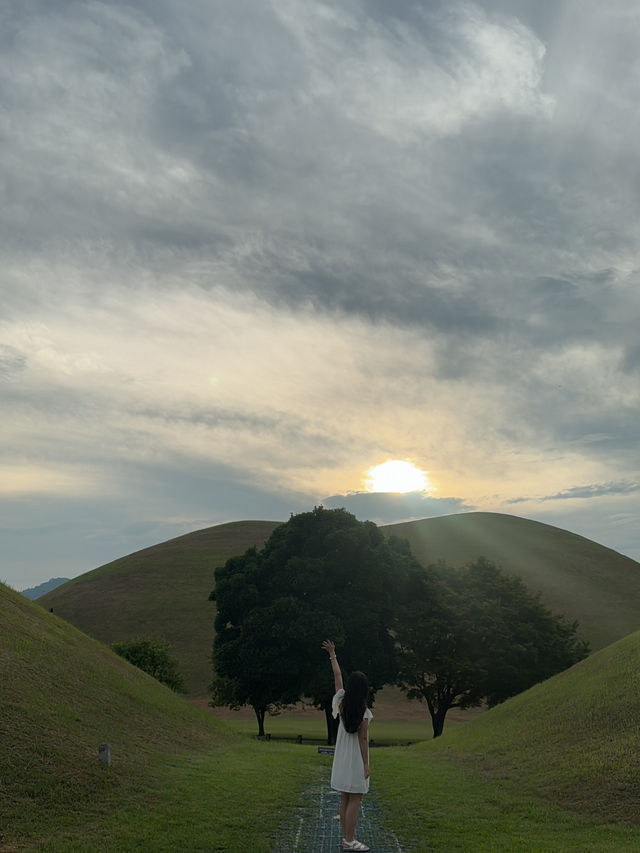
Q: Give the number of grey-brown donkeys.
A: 0